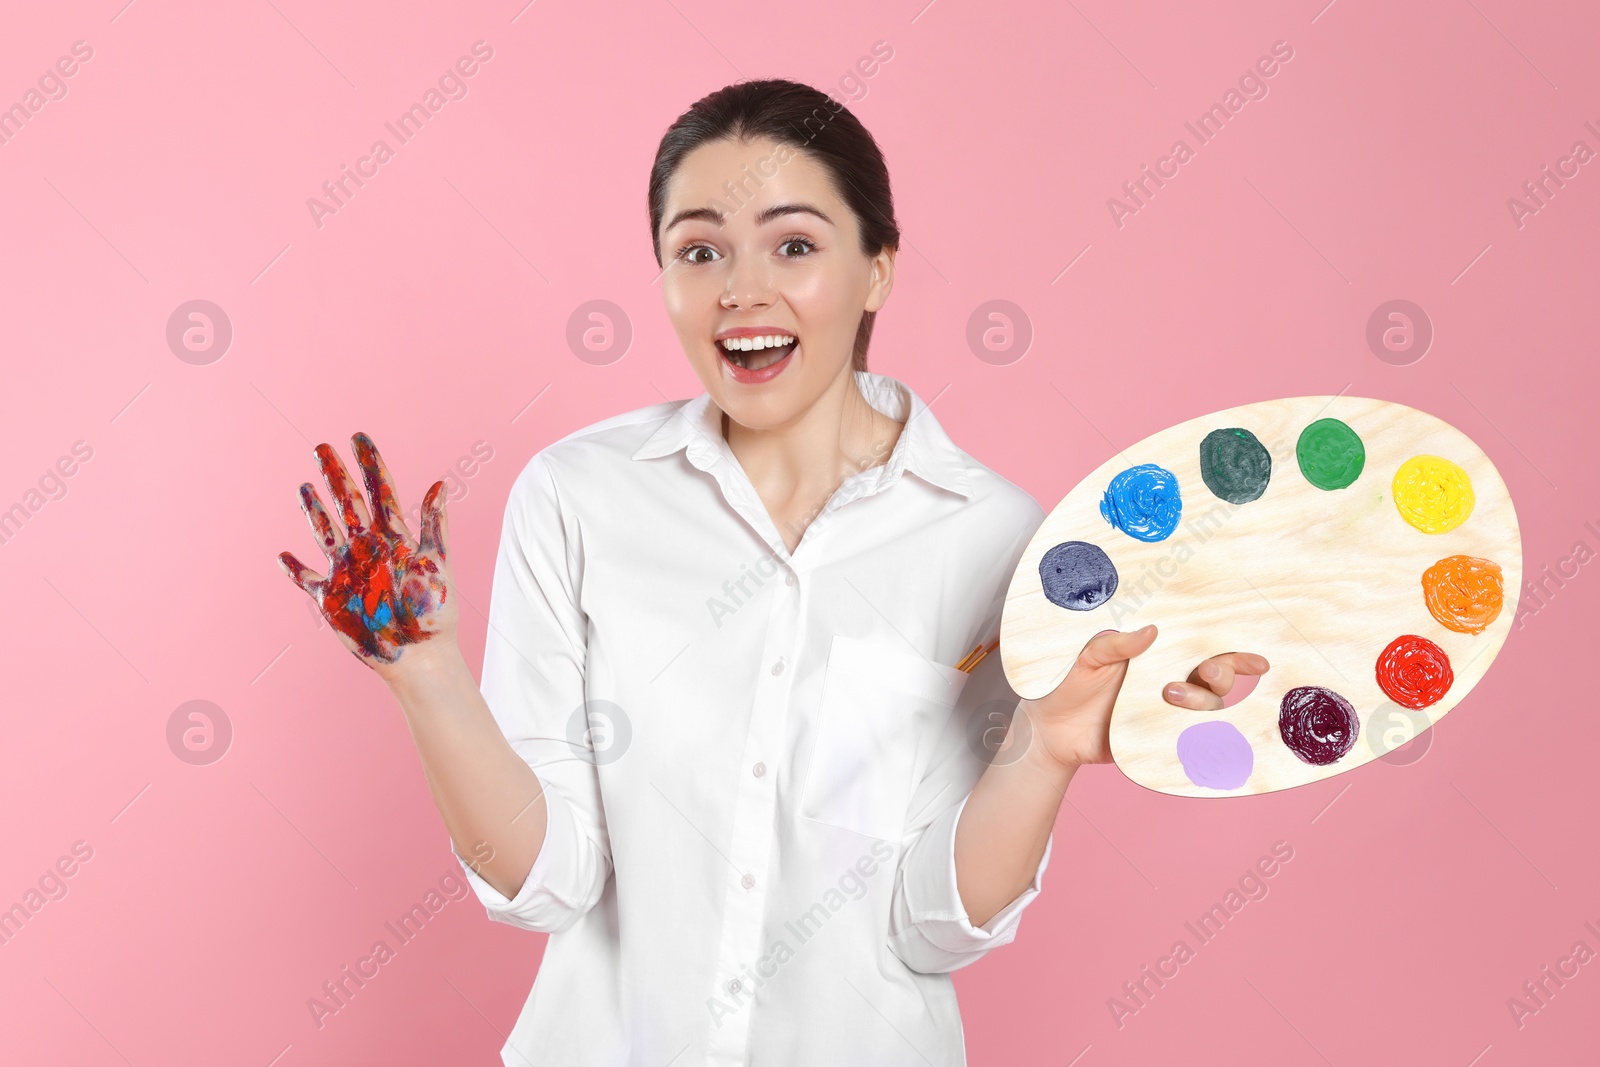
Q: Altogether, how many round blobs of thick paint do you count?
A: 9